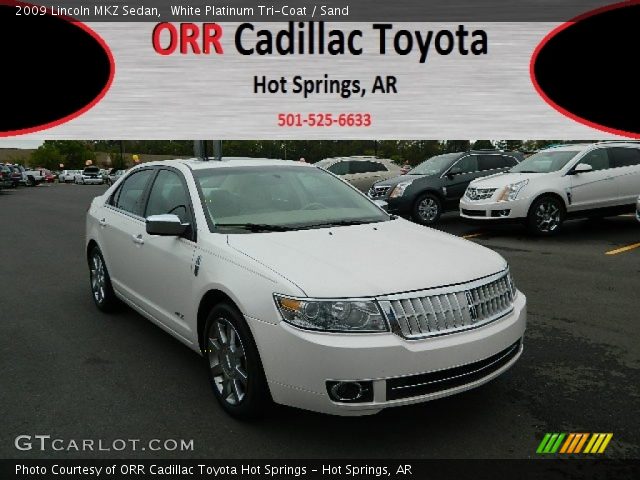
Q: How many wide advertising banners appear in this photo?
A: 1